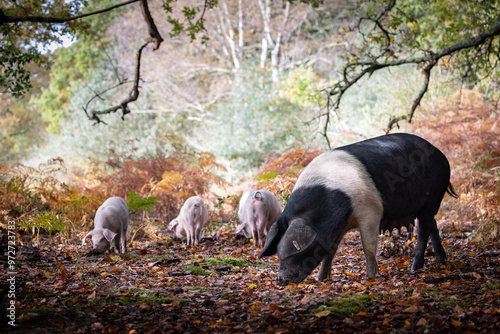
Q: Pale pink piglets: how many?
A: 3